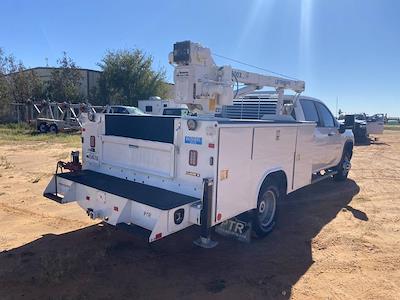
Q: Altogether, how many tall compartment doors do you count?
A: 2